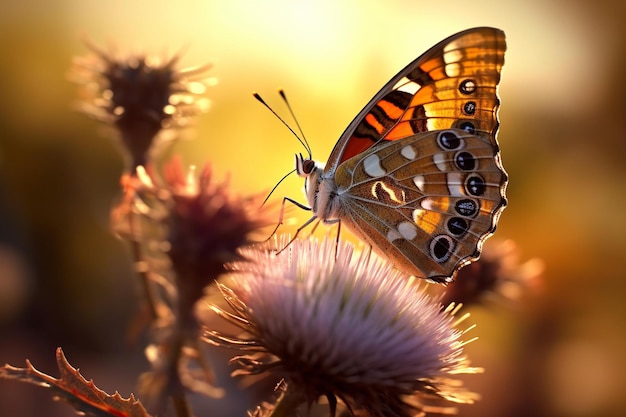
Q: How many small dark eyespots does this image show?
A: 9